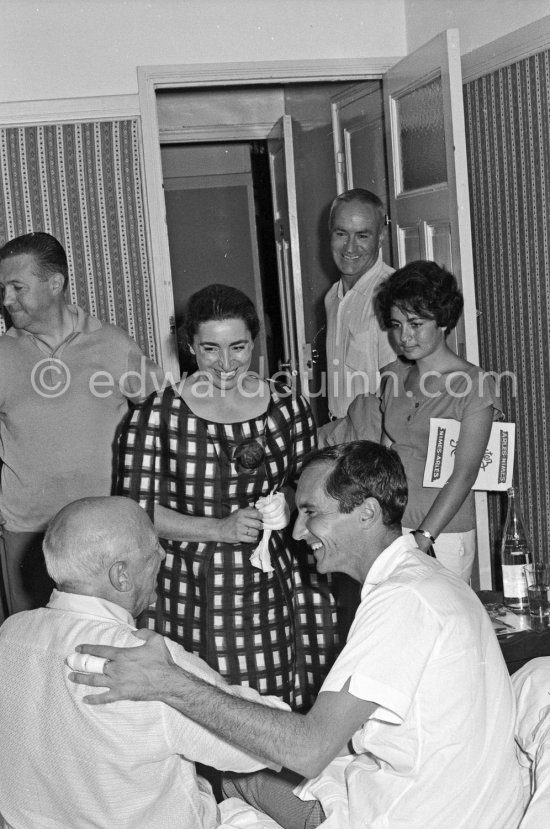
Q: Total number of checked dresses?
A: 1